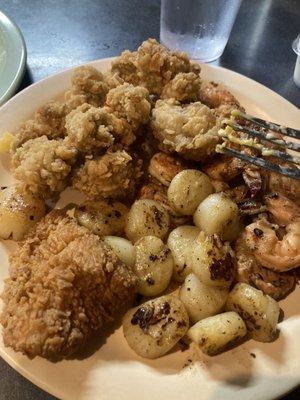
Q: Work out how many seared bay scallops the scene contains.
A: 13